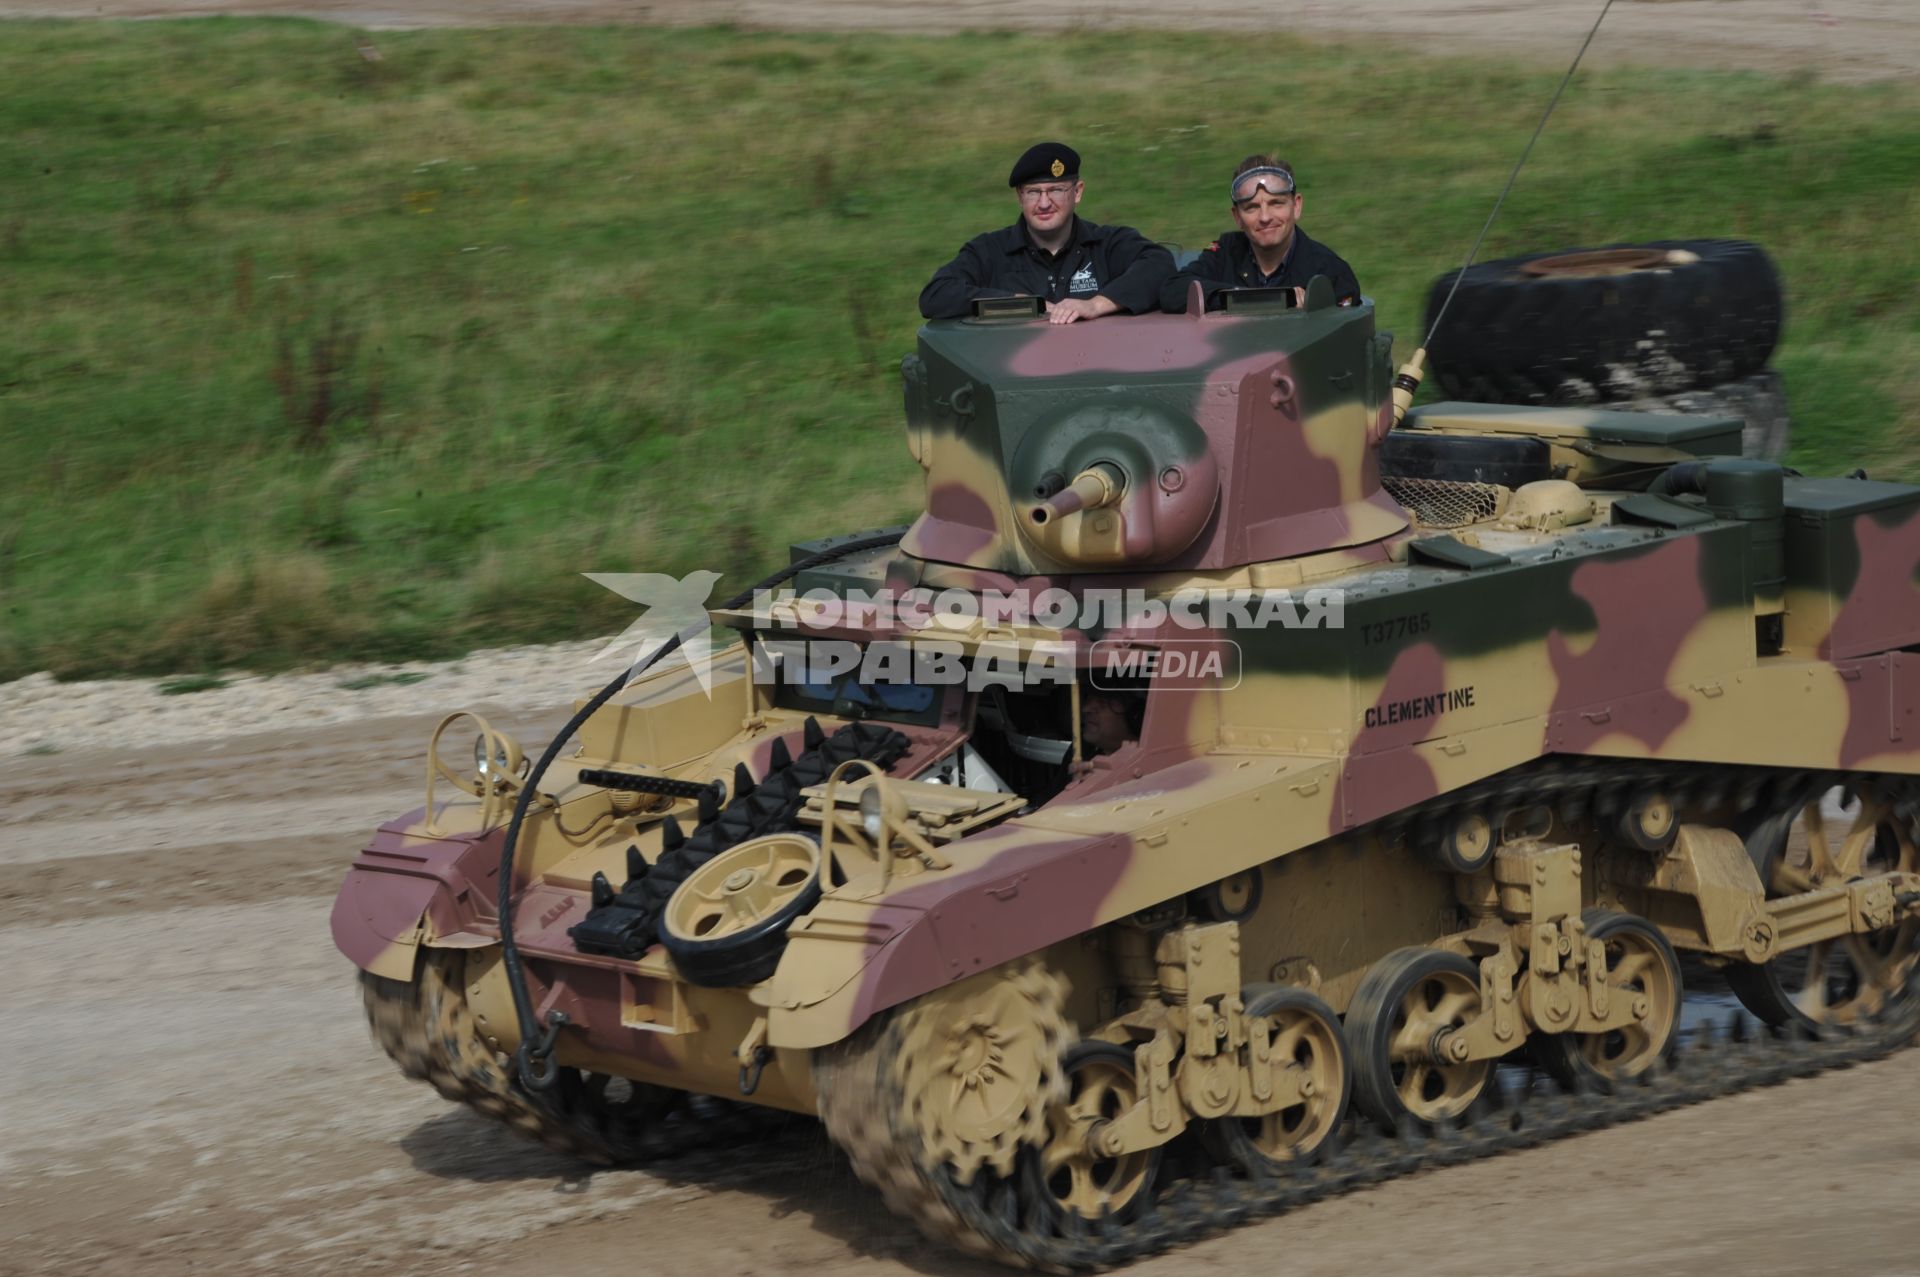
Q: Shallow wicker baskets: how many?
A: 0